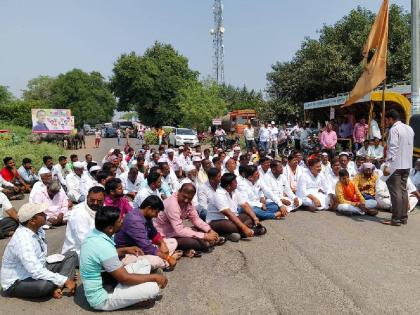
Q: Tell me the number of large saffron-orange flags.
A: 1